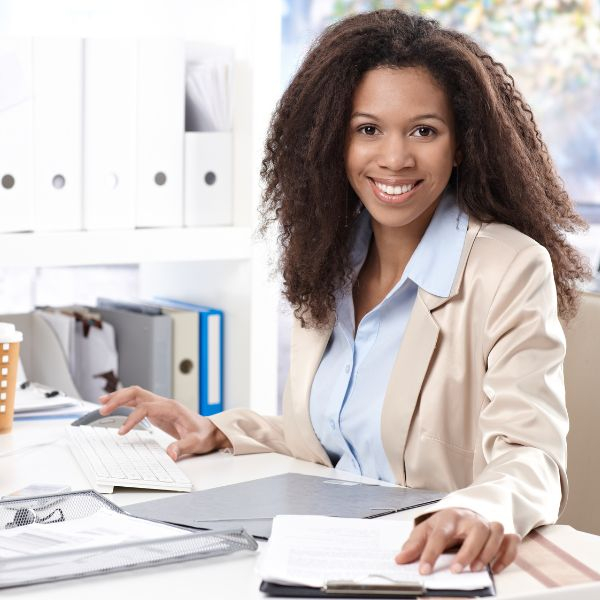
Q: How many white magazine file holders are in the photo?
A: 5